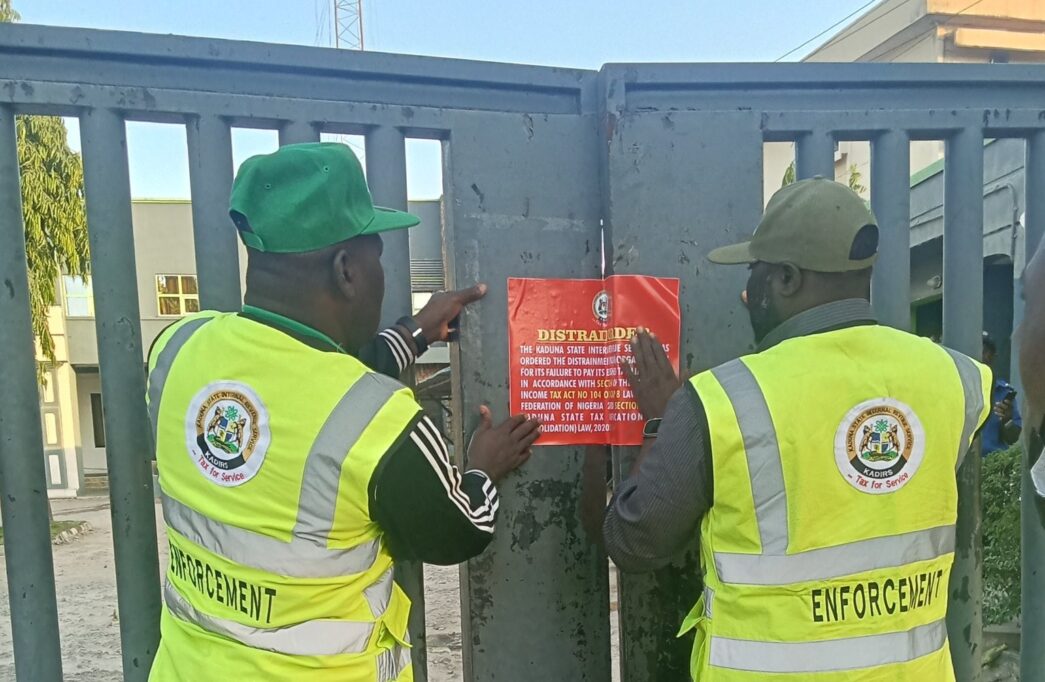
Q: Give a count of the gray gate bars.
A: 9